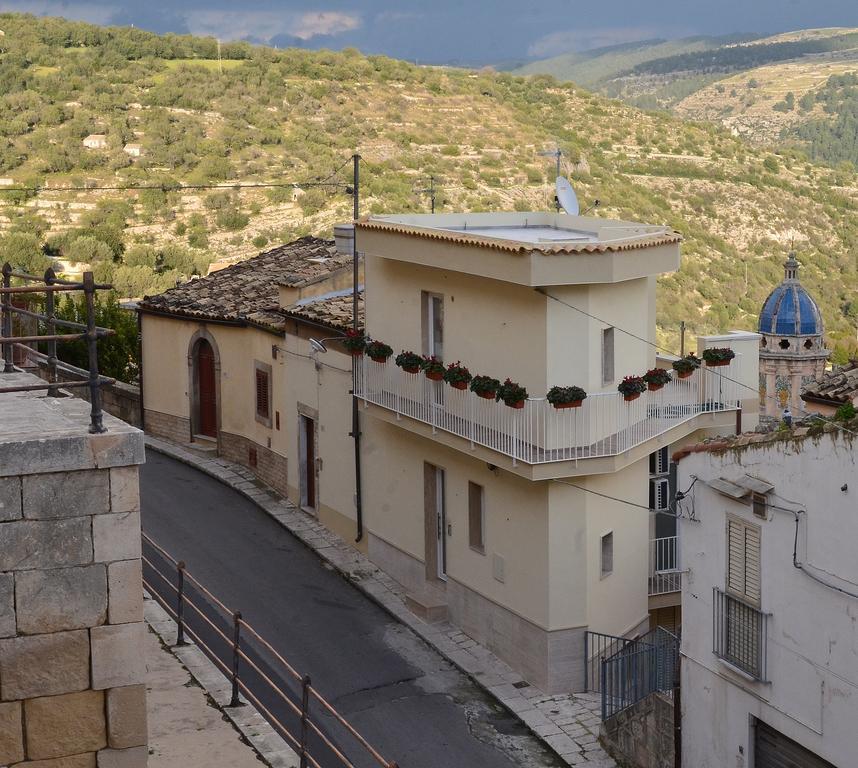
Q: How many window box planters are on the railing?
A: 12